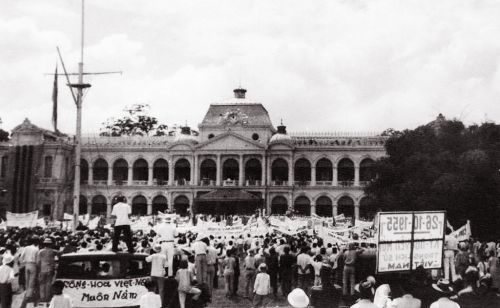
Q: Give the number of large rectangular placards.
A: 1